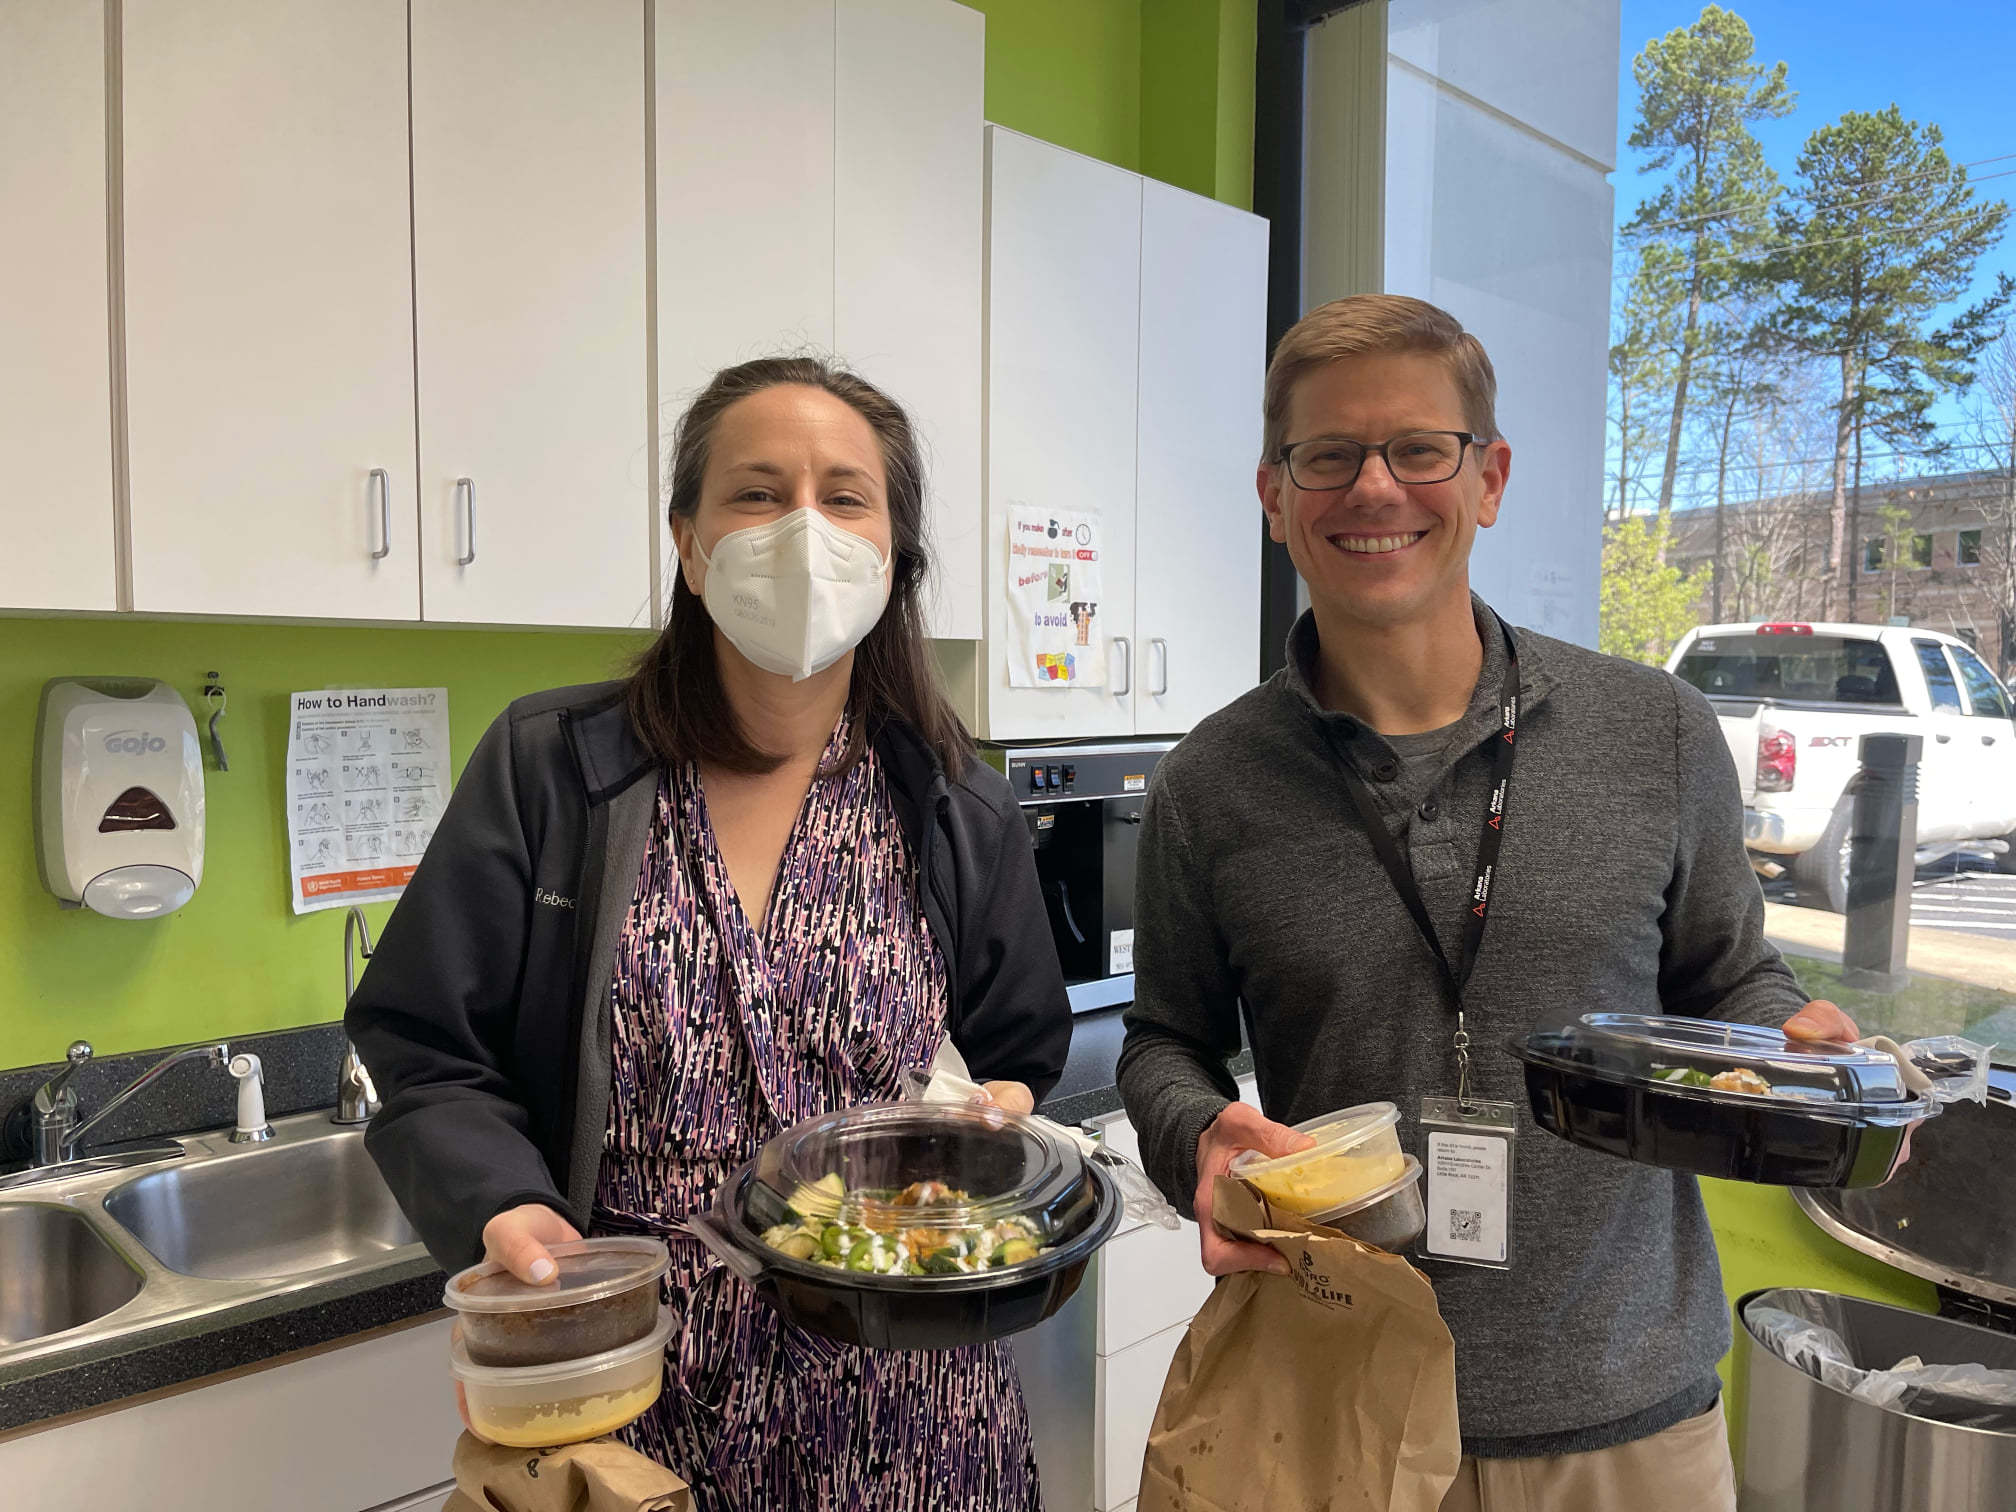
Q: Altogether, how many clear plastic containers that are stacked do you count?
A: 4